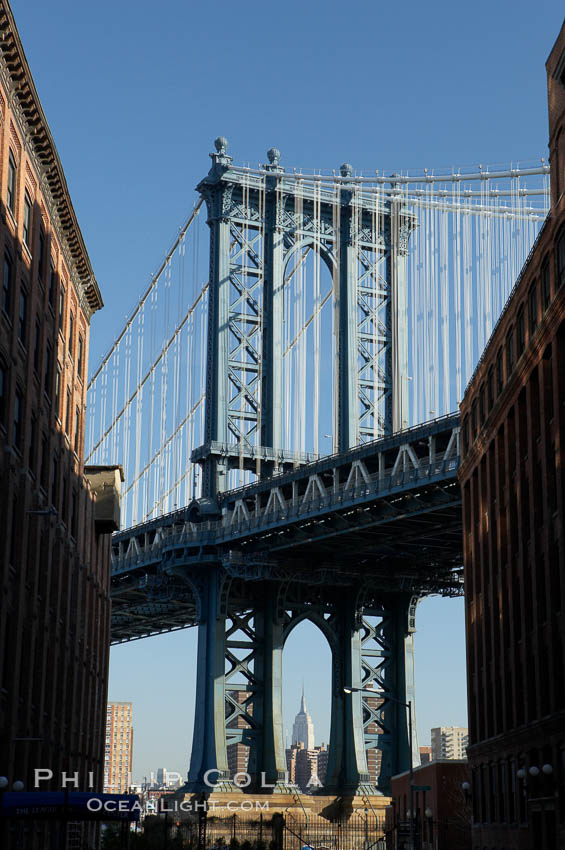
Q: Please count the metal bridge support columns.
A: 4